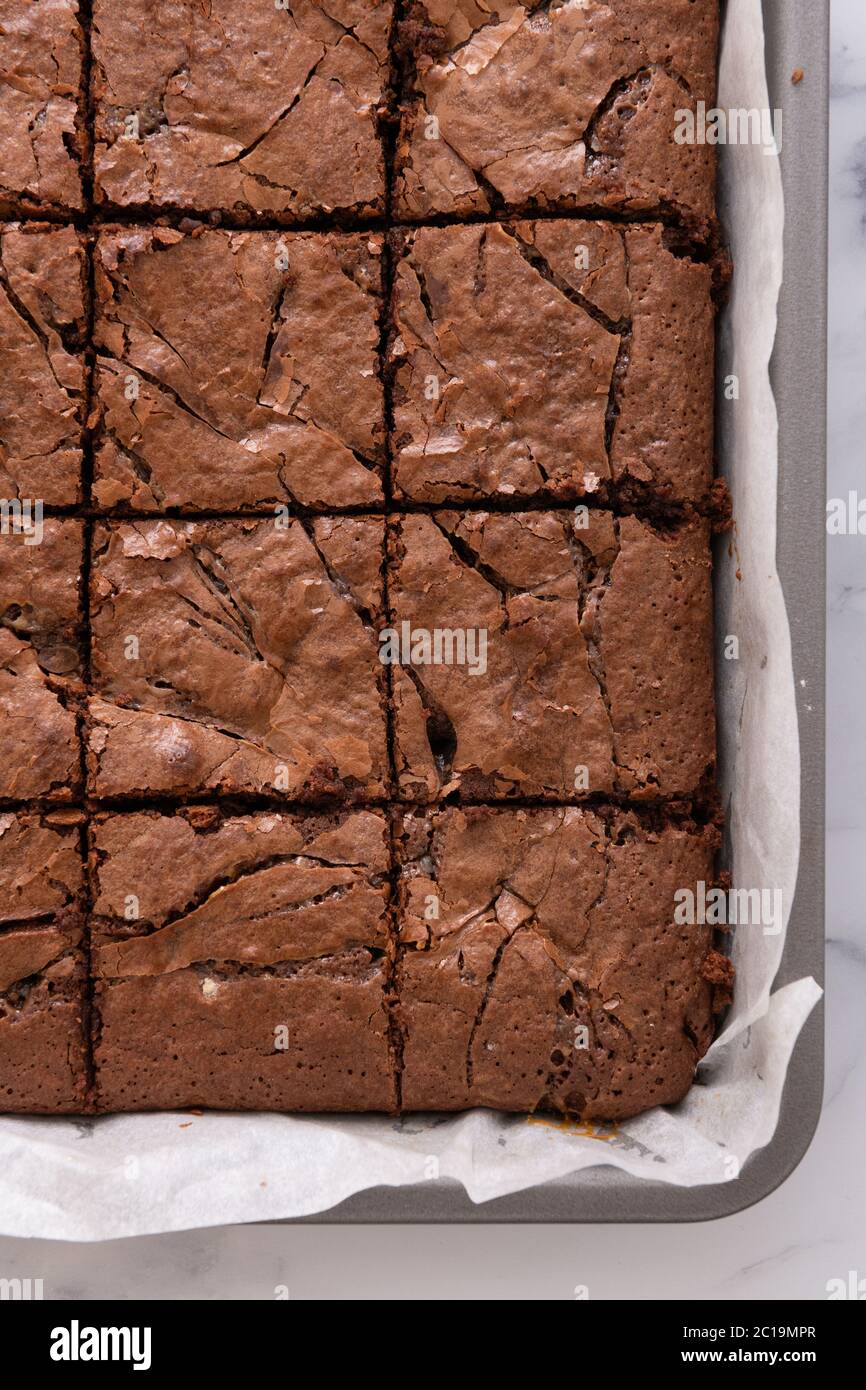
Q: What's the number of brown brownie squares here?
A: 12